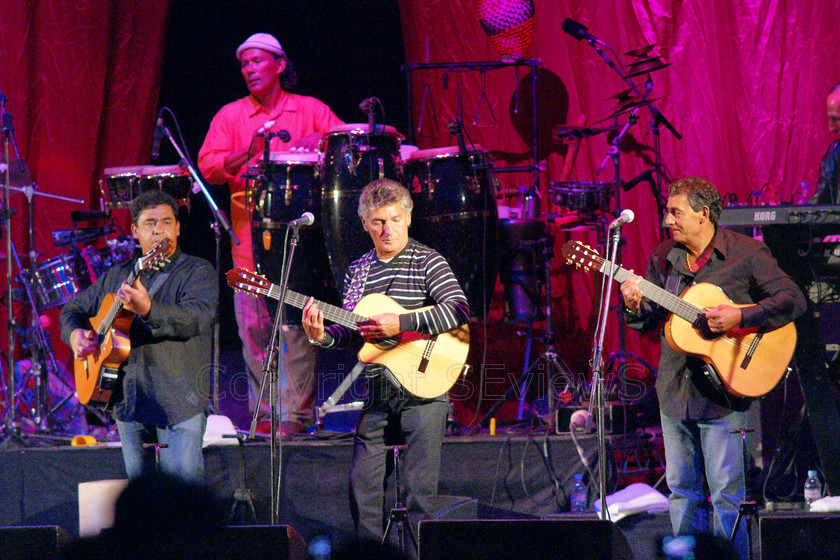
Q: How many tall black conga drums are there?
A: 3